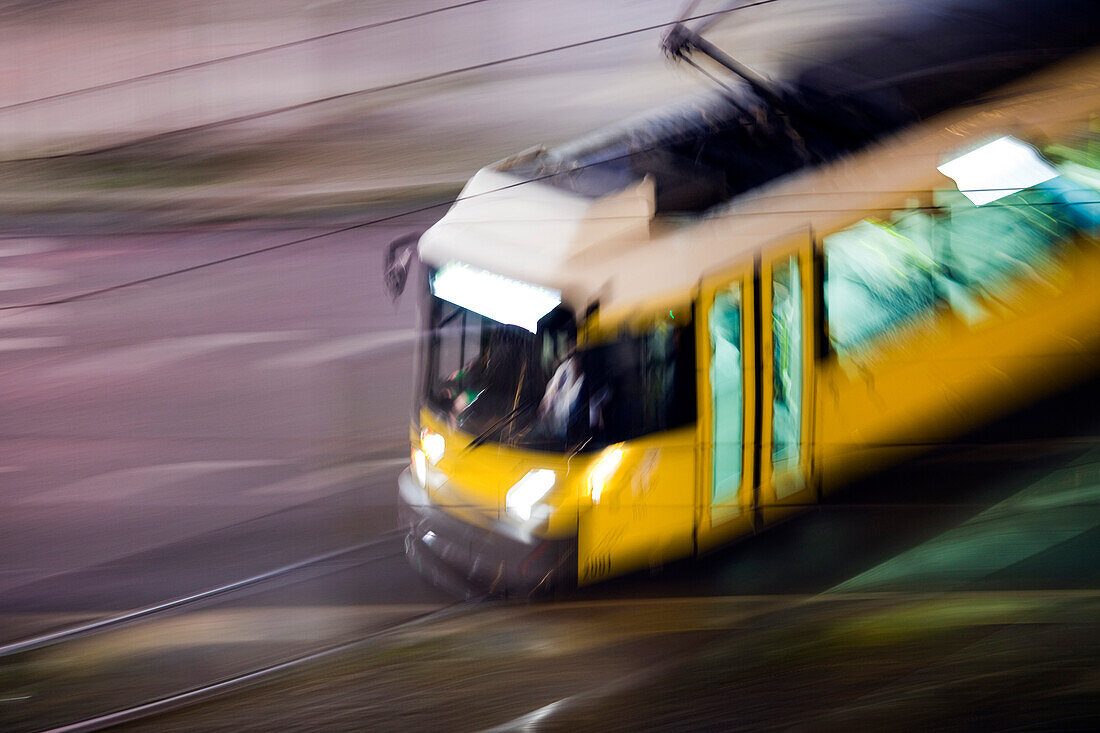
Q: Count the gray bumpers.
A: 1